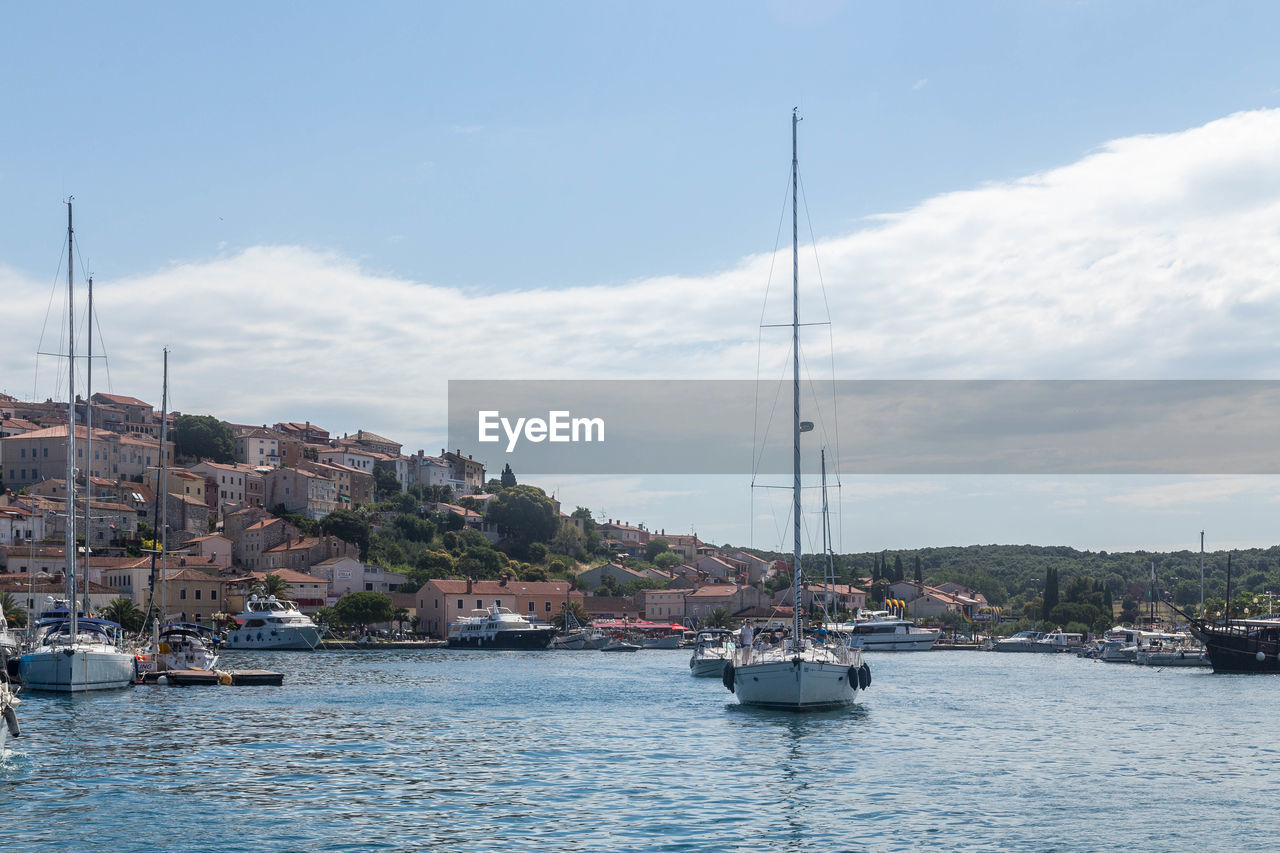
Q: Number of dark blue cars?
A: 0